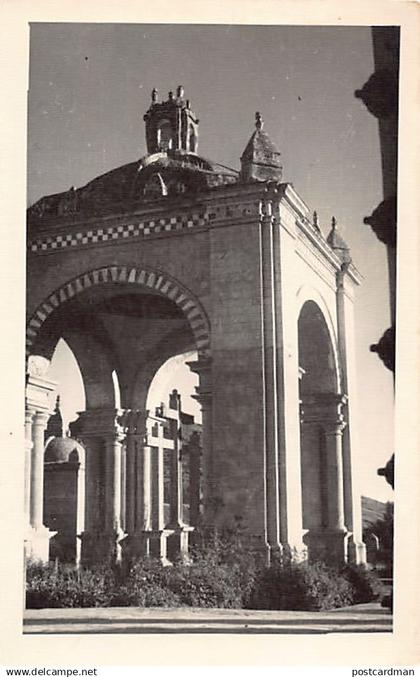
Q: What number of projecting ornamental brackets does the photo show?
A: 4